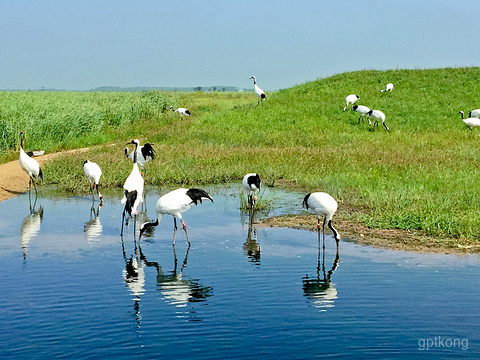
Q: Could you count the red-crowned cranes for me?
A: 15